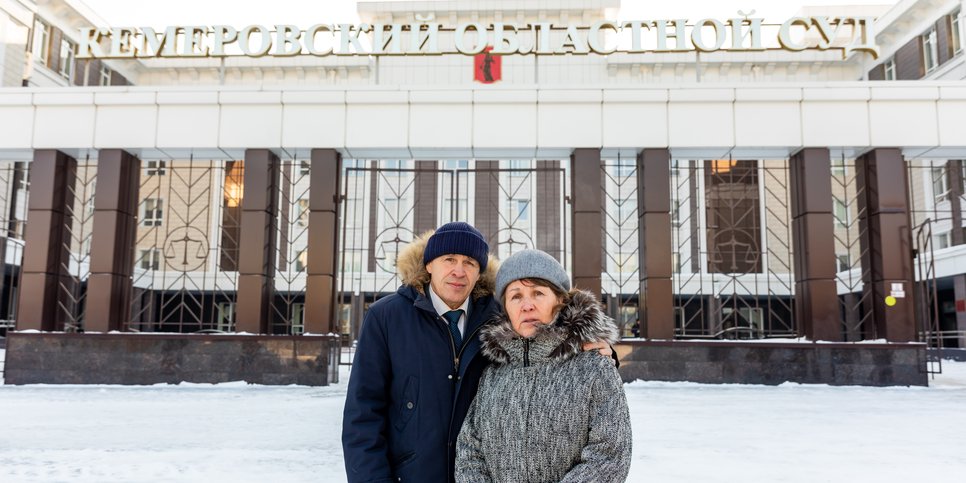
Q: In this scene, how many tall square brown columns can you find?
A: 8